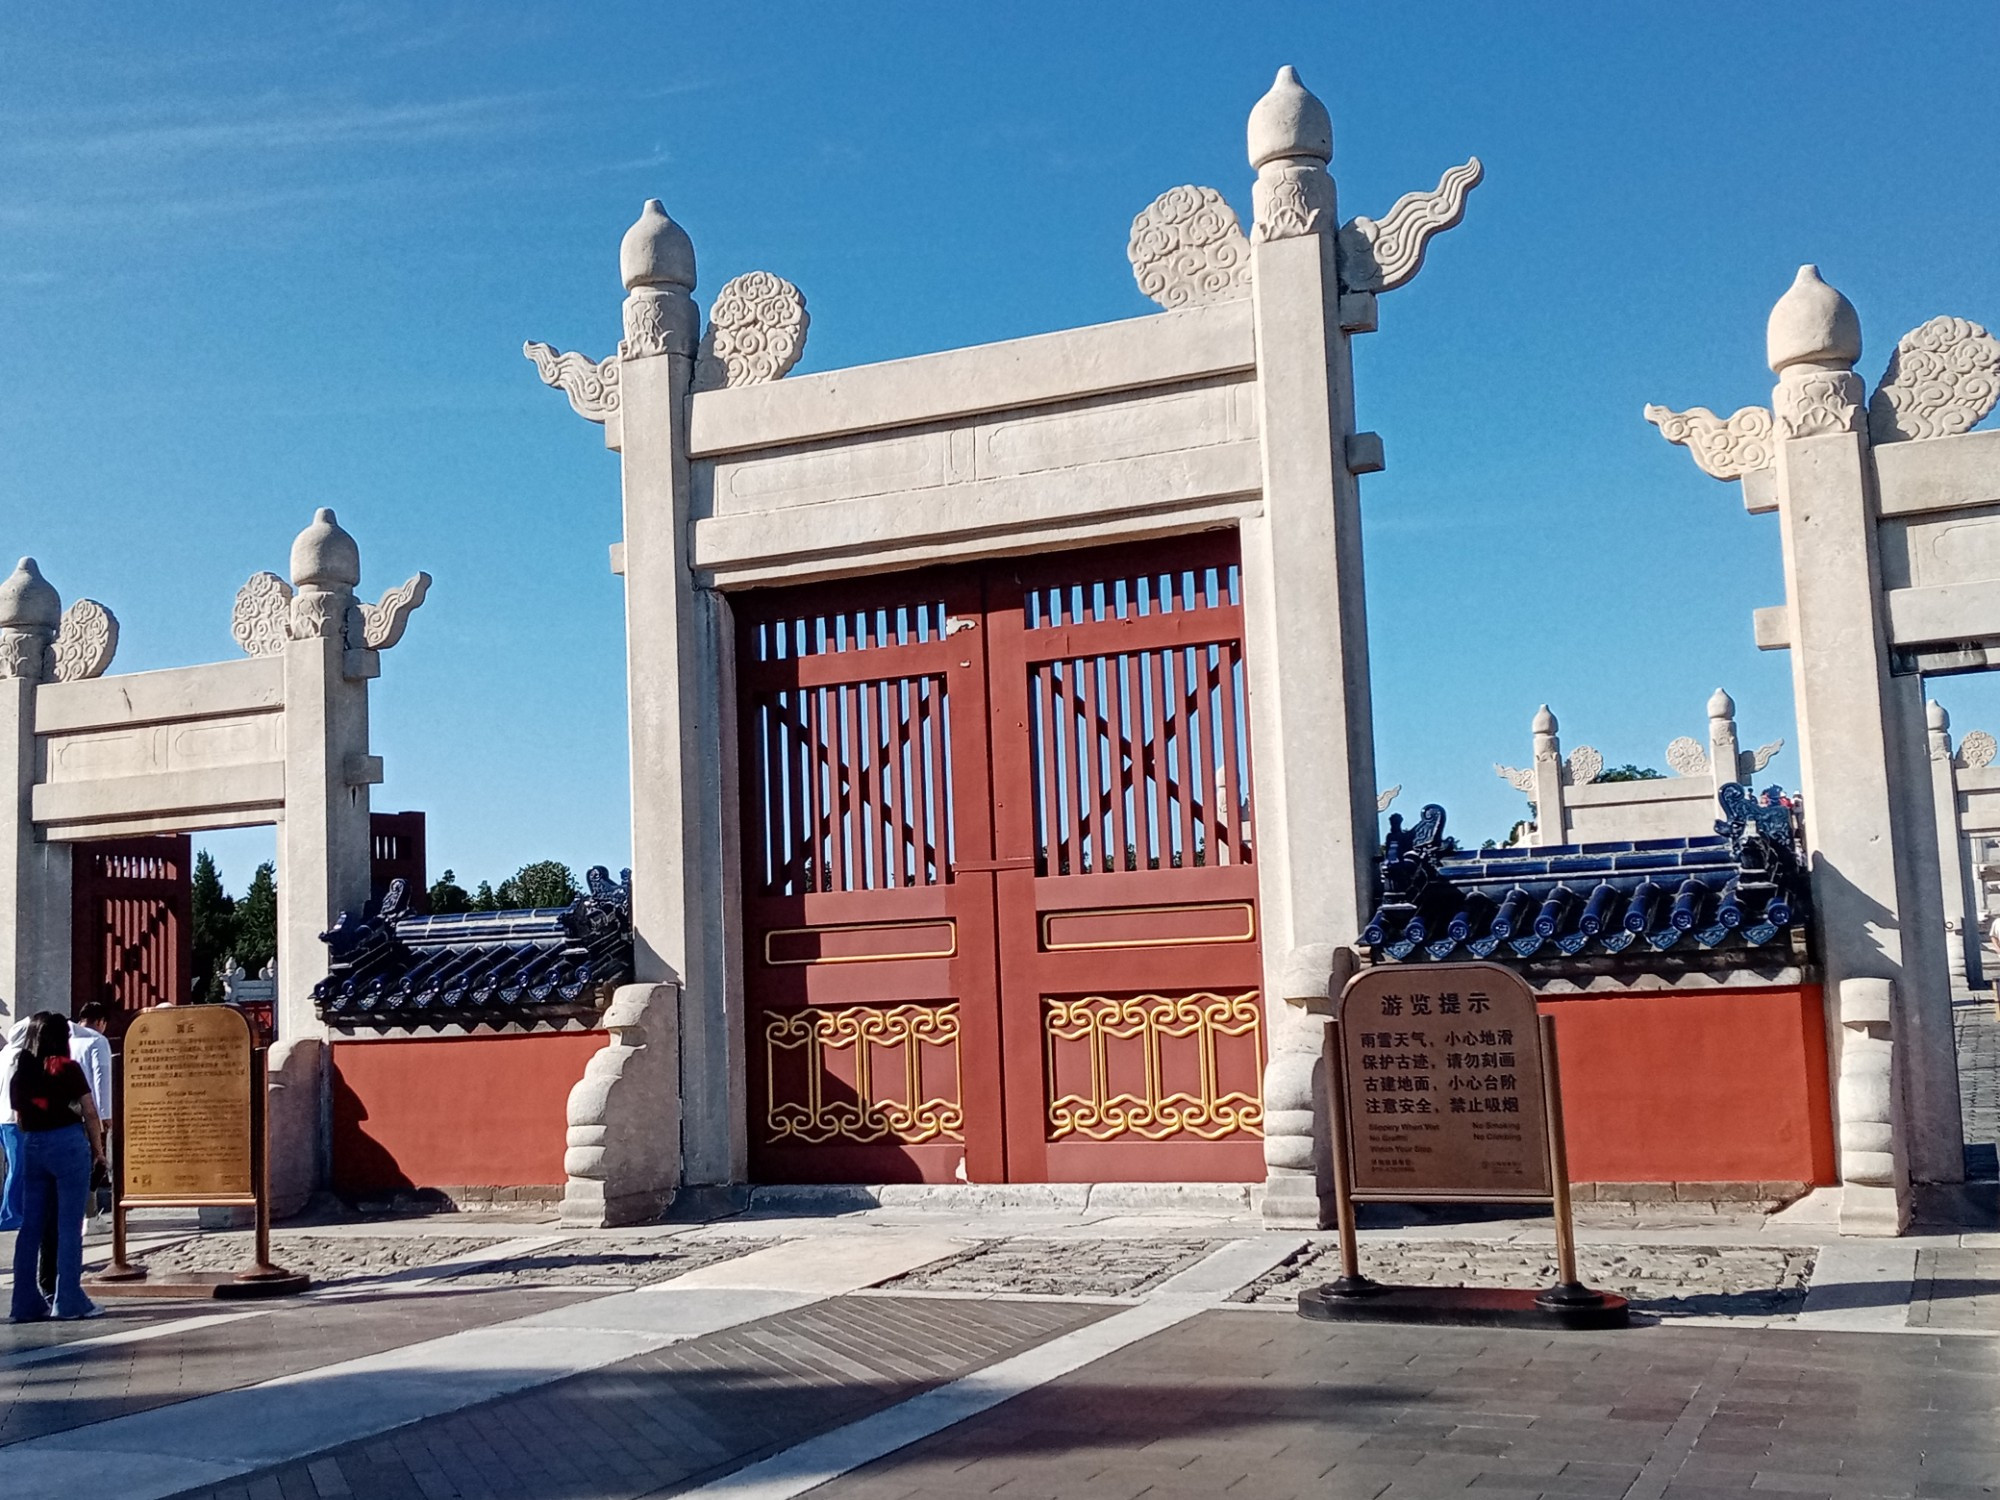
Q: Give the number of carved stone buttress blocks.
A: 4